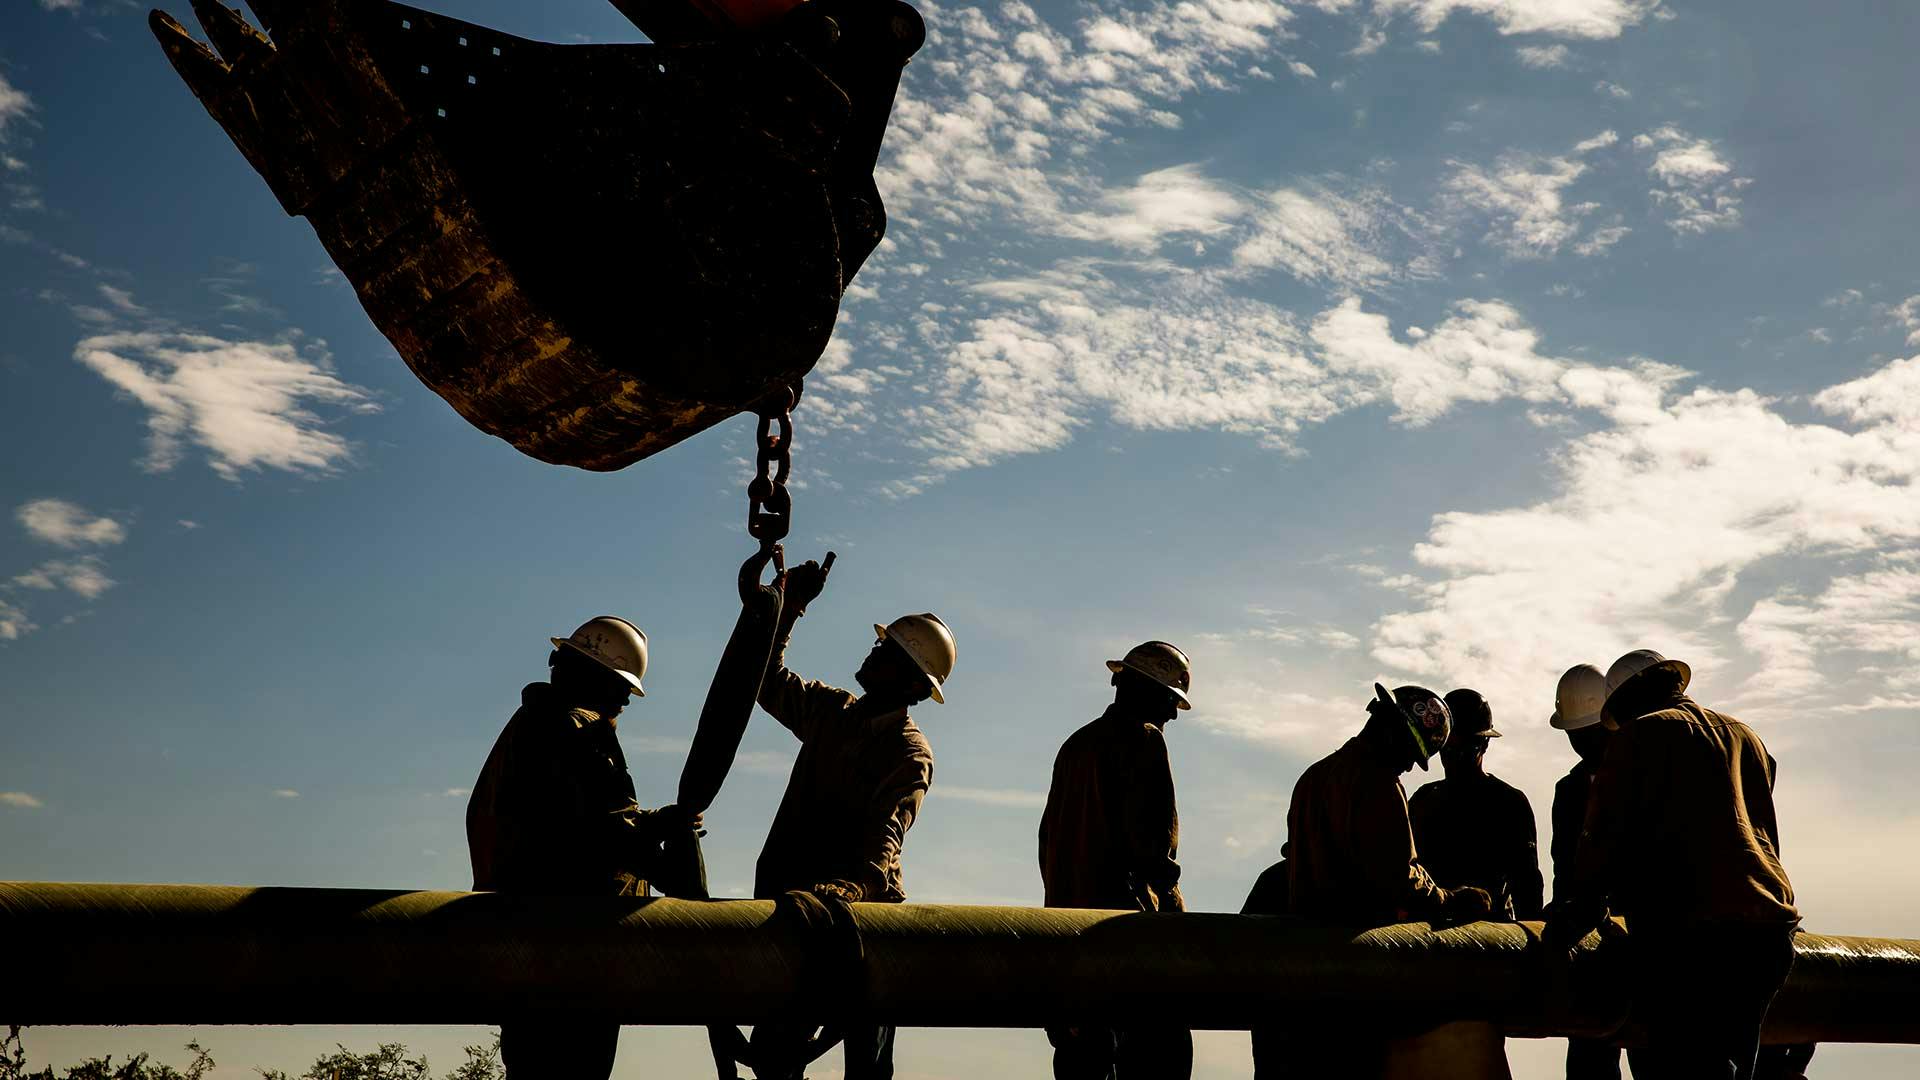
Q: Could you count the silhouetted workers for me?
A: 7